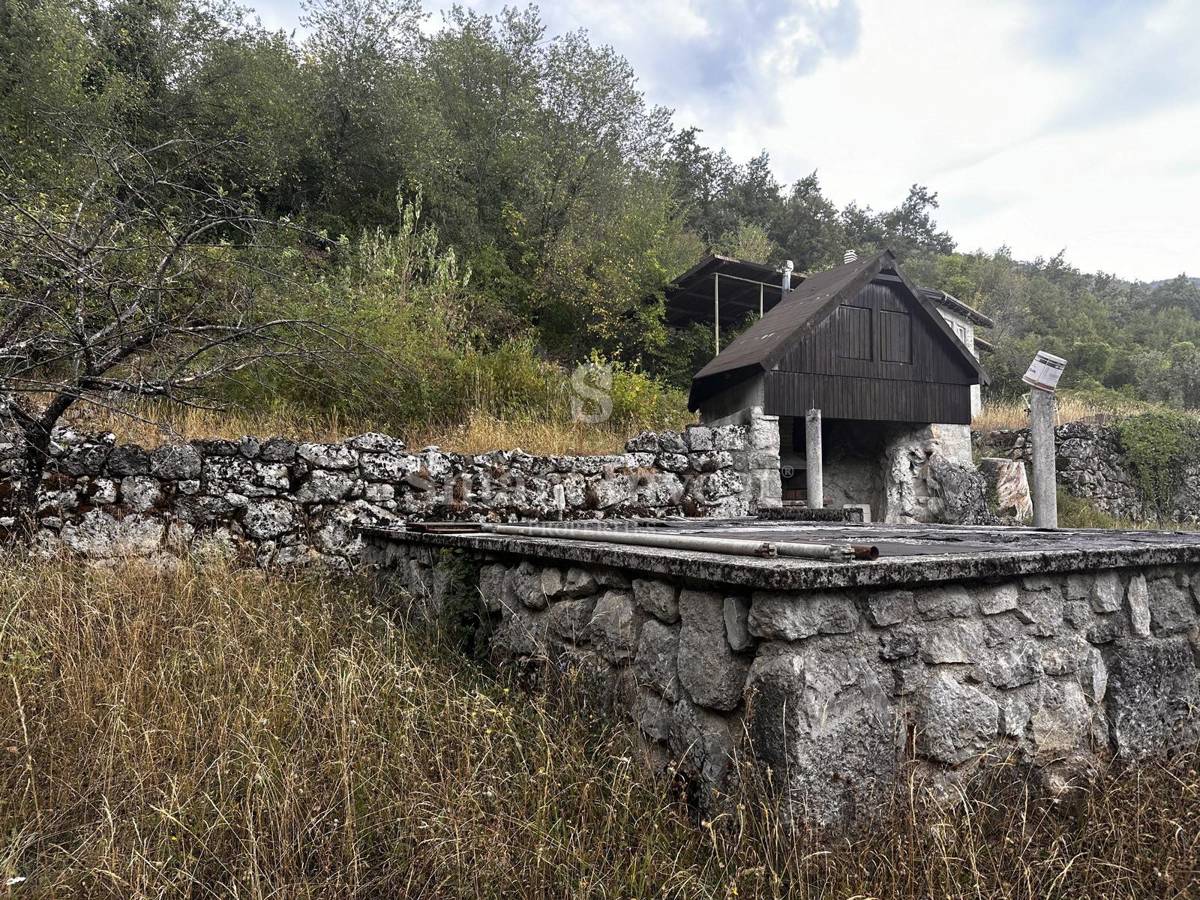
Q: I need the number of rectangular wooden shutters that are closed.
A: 2